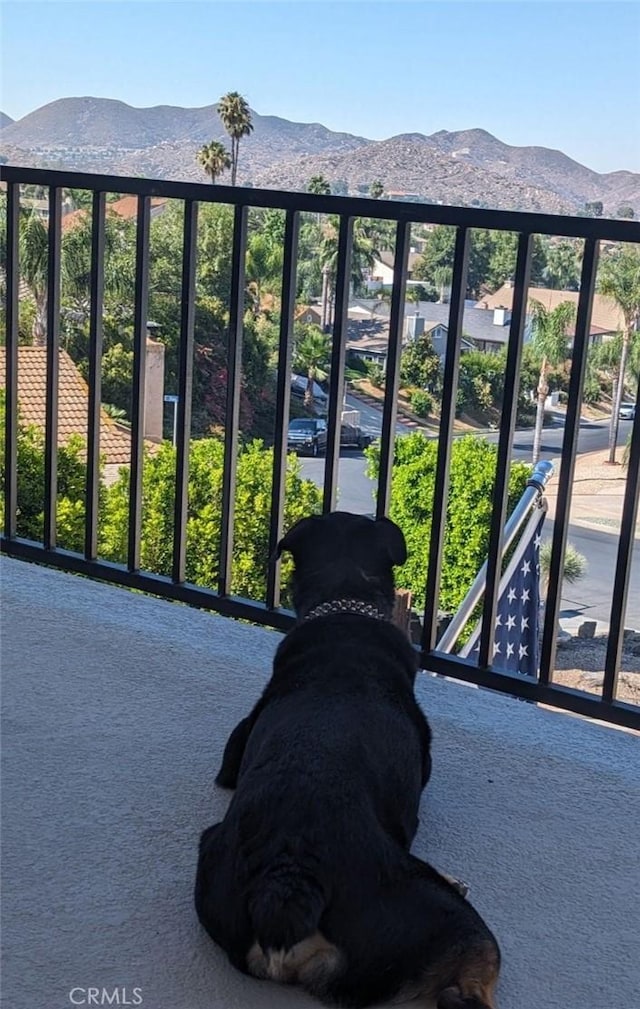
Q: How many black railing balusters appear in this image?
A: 13